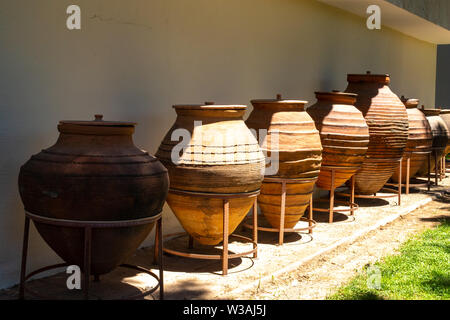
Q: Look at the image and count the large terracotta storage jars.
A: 8